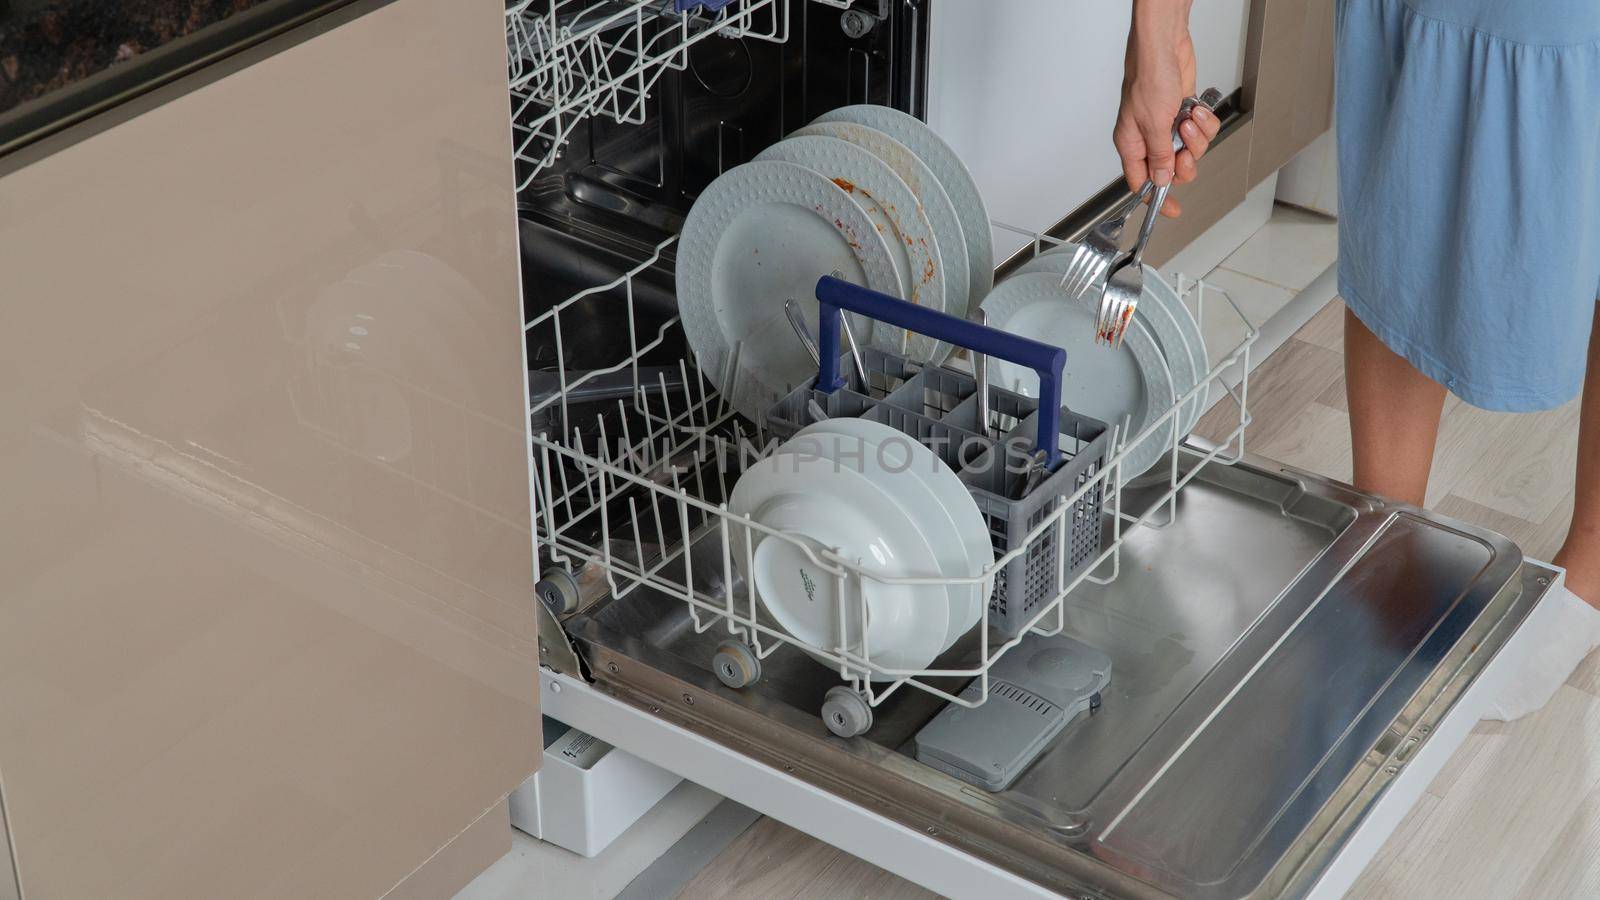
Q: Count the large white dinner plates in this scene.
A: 4